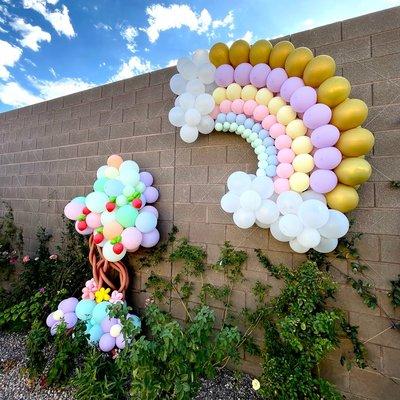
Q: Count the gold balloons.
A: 11